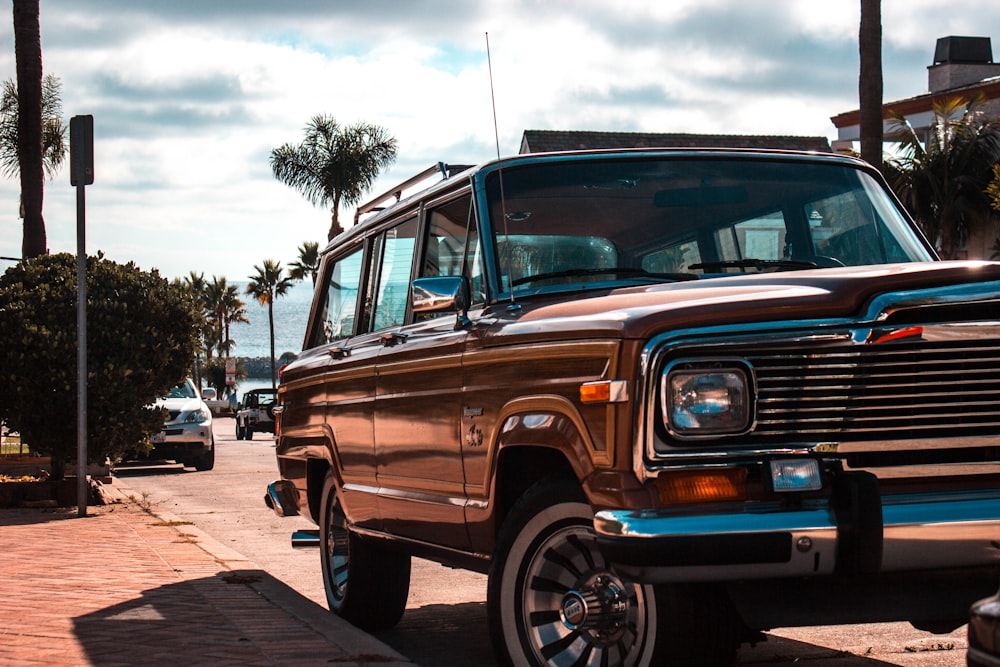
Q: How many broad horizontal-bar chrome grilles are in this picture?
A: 1